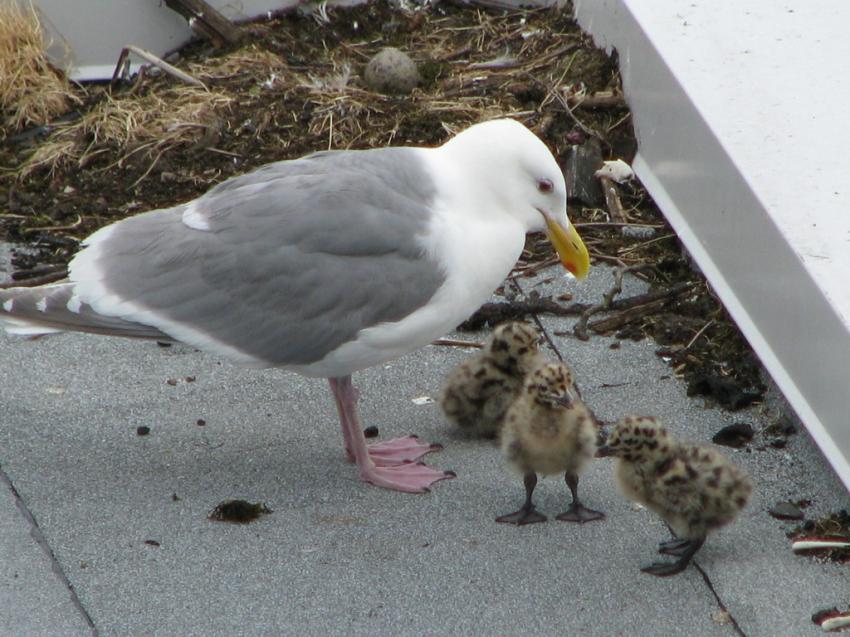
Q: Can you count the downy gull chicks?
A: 3